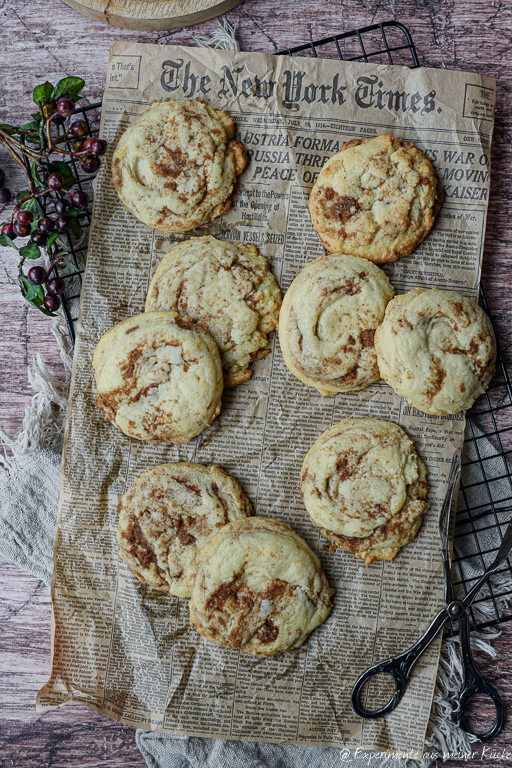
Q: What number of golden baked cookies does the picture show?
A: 9